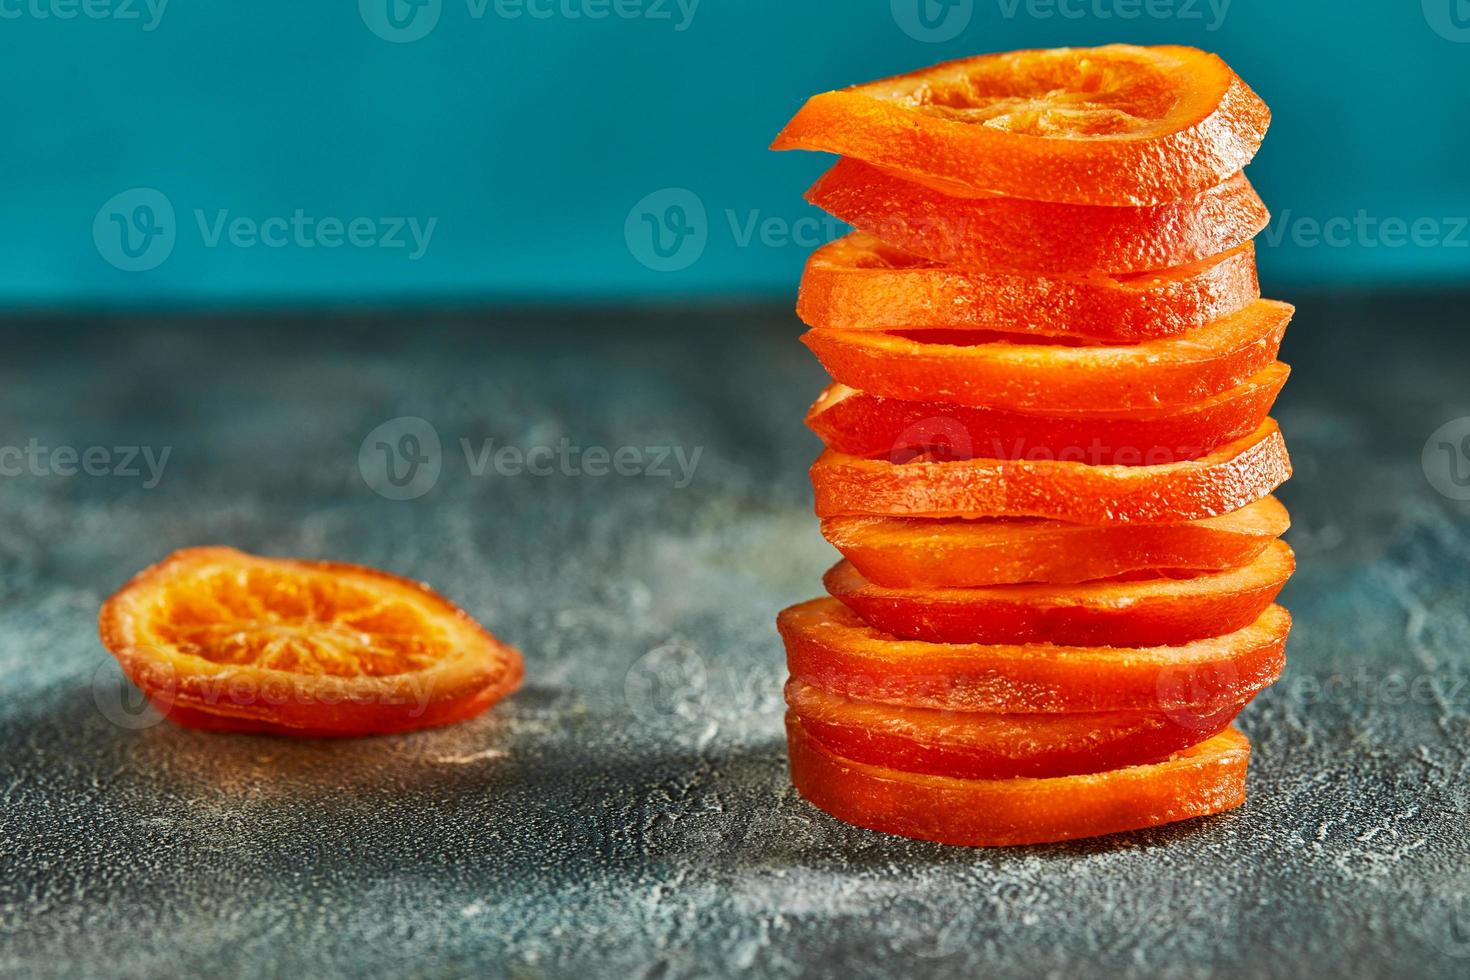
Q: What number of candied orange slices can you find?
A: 12